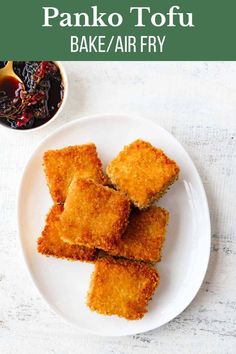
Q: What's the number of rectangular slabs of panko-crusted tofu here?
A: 6